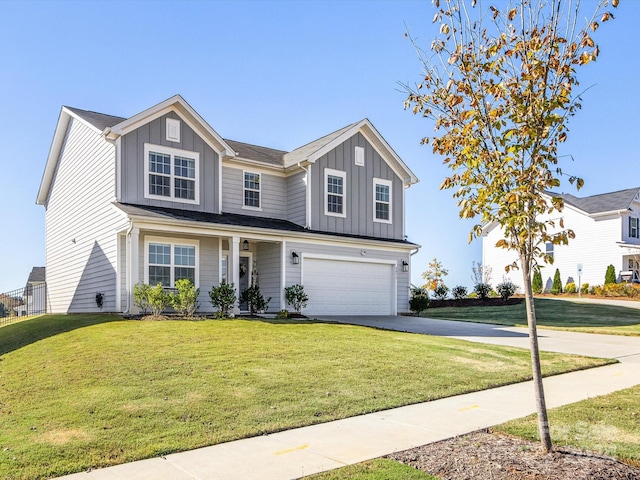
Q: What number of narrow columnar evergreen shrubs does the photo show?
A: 3